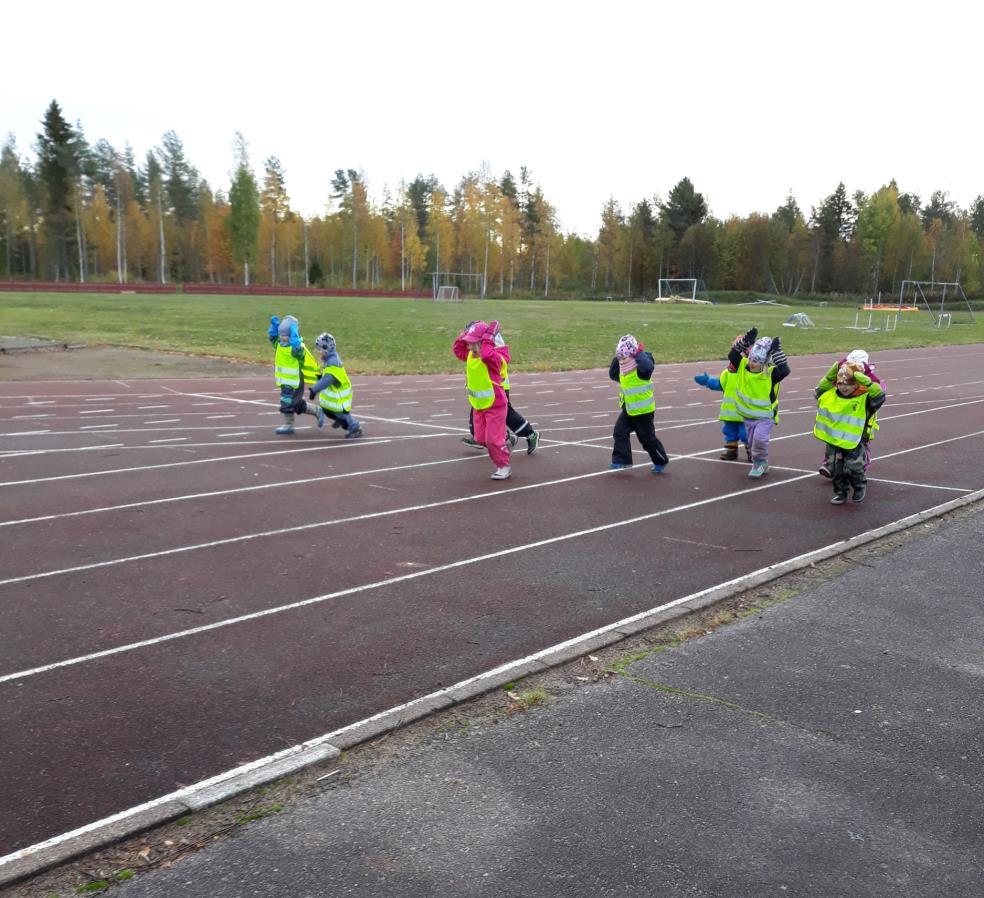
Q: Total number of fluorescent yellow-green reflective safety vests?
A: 9